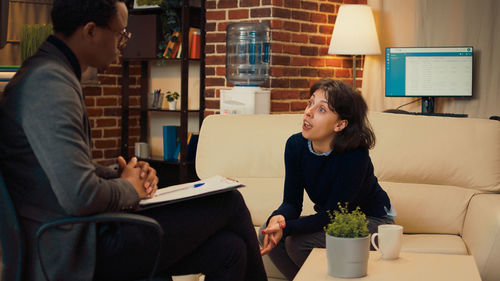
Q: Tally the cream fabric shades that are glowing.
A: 1